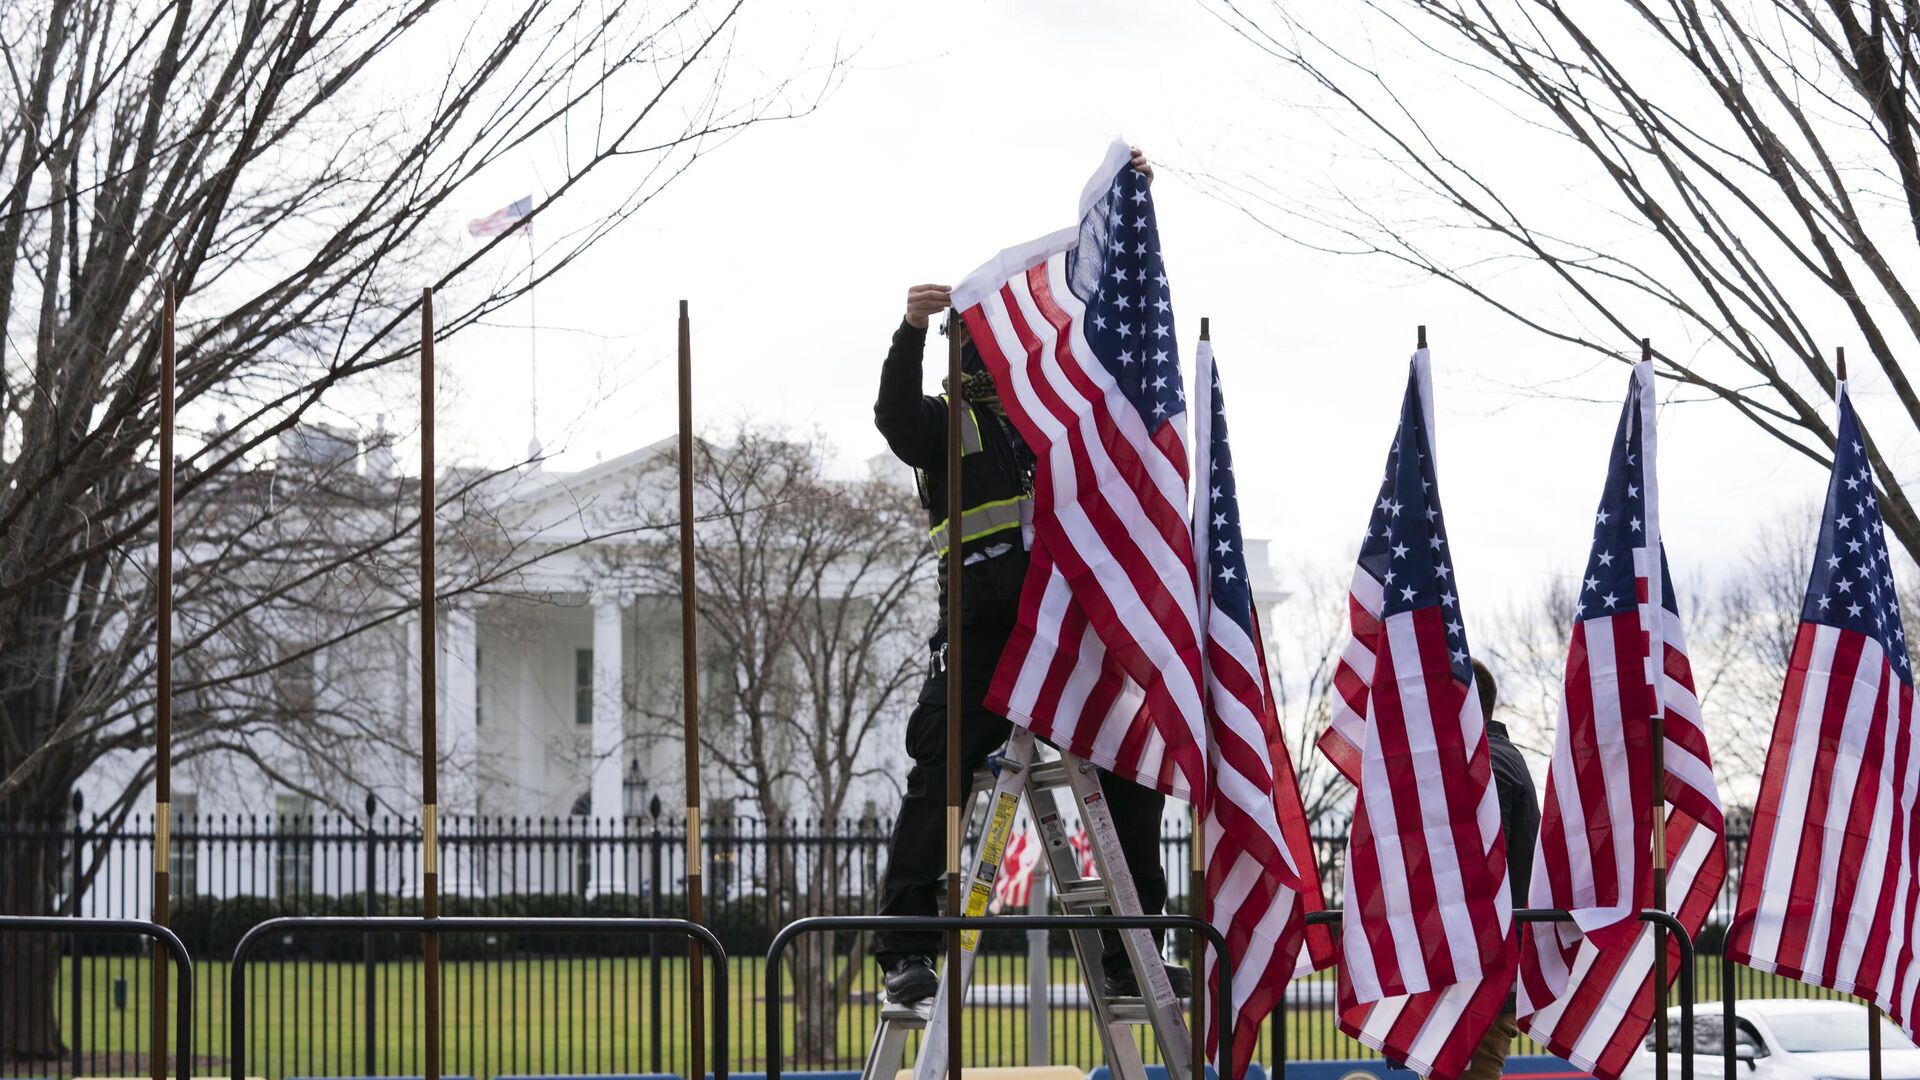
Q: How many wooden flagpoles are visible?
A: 8